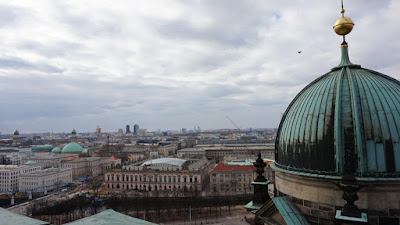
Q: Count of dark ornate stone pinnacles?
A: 2